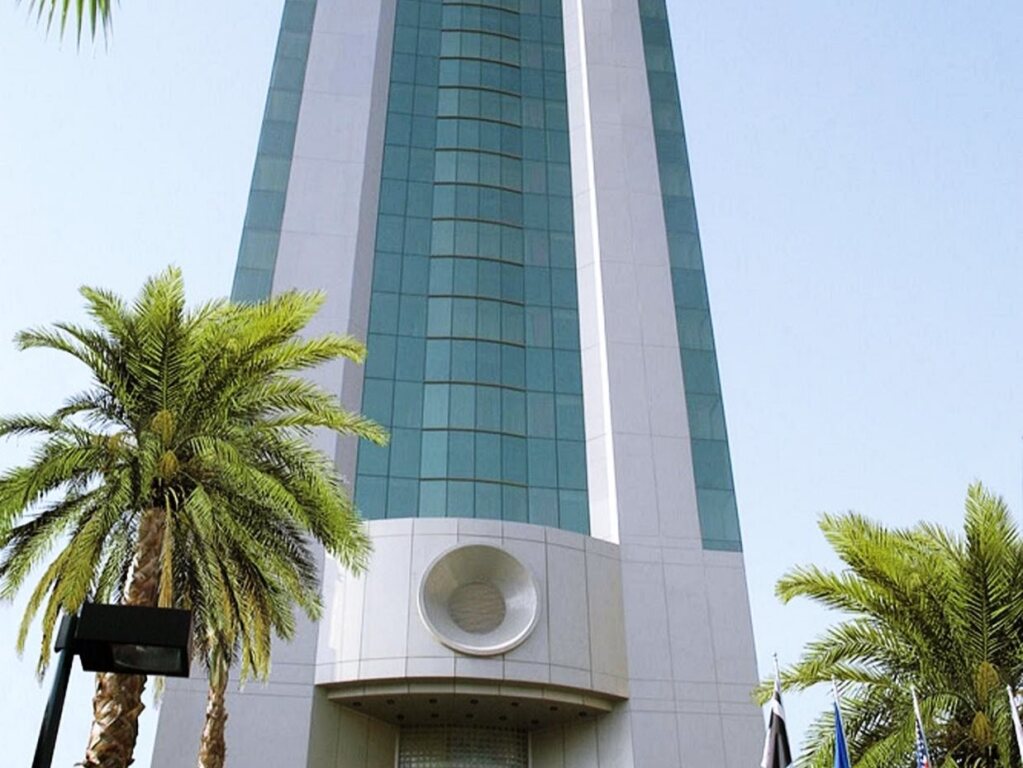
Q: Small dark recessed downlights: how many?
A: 12